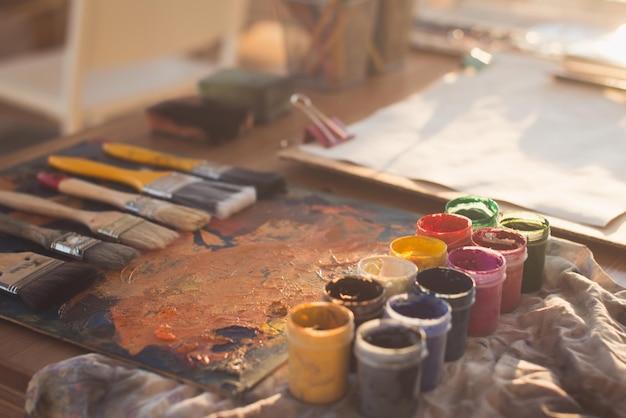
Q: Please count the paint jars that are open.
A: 12